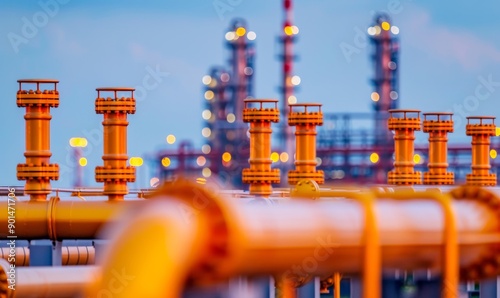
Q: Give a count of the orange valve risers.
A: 7